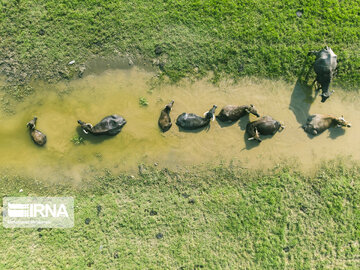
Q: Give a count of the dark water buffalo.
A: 8